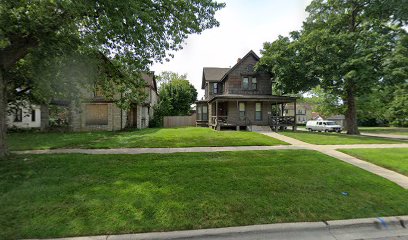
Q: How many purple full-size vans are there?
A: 0